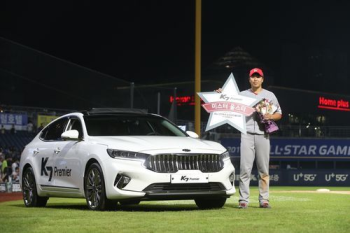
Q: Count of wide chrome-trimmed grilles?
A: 1